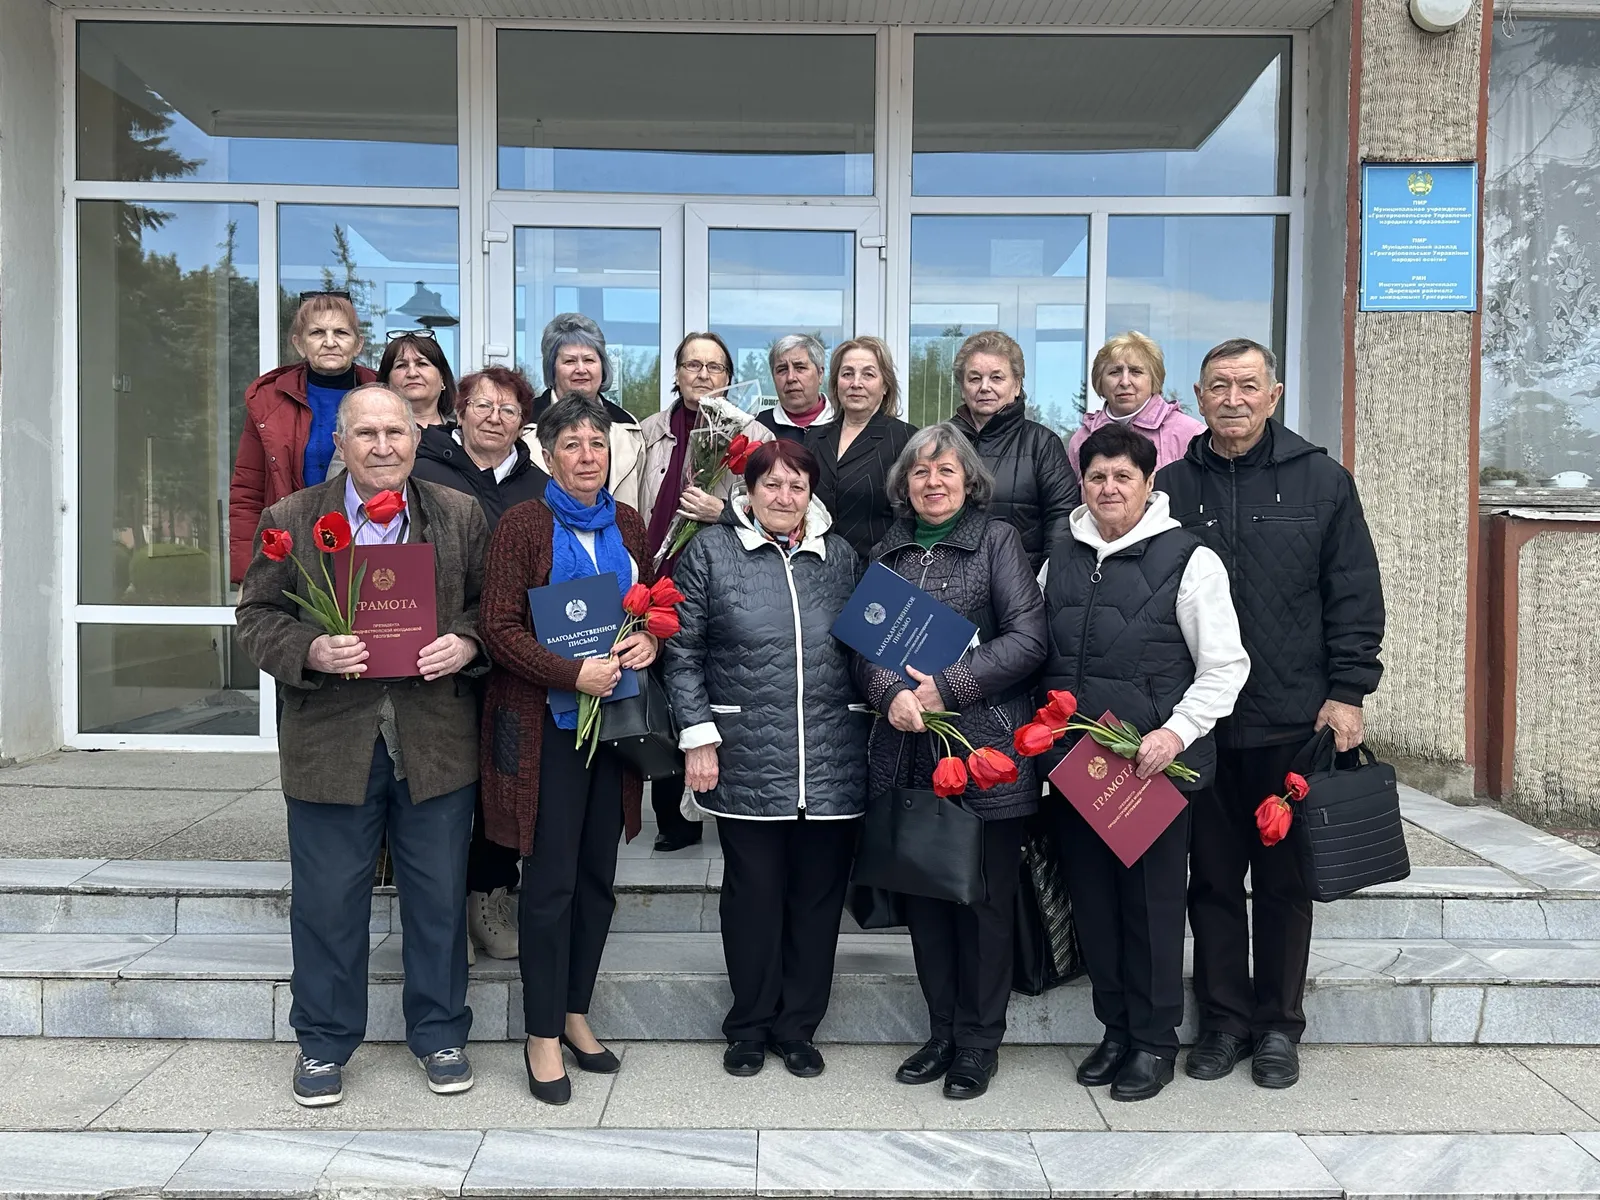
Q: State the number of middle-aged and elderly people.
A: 15